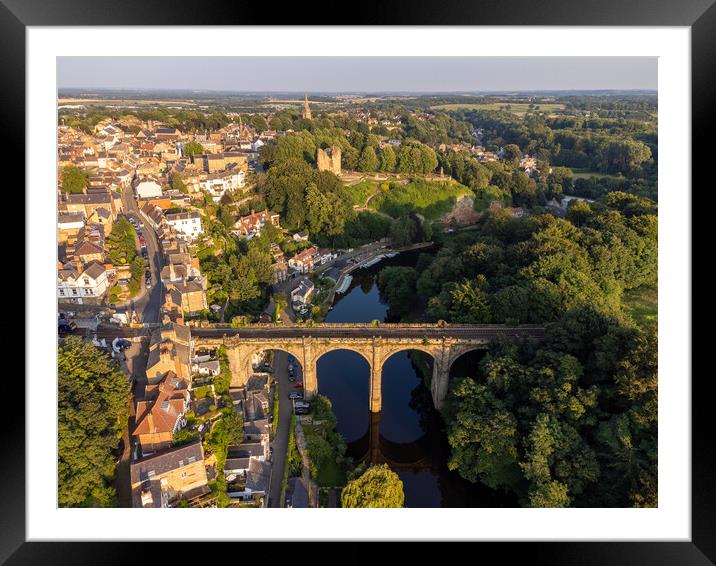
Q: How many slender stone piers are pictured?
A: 3